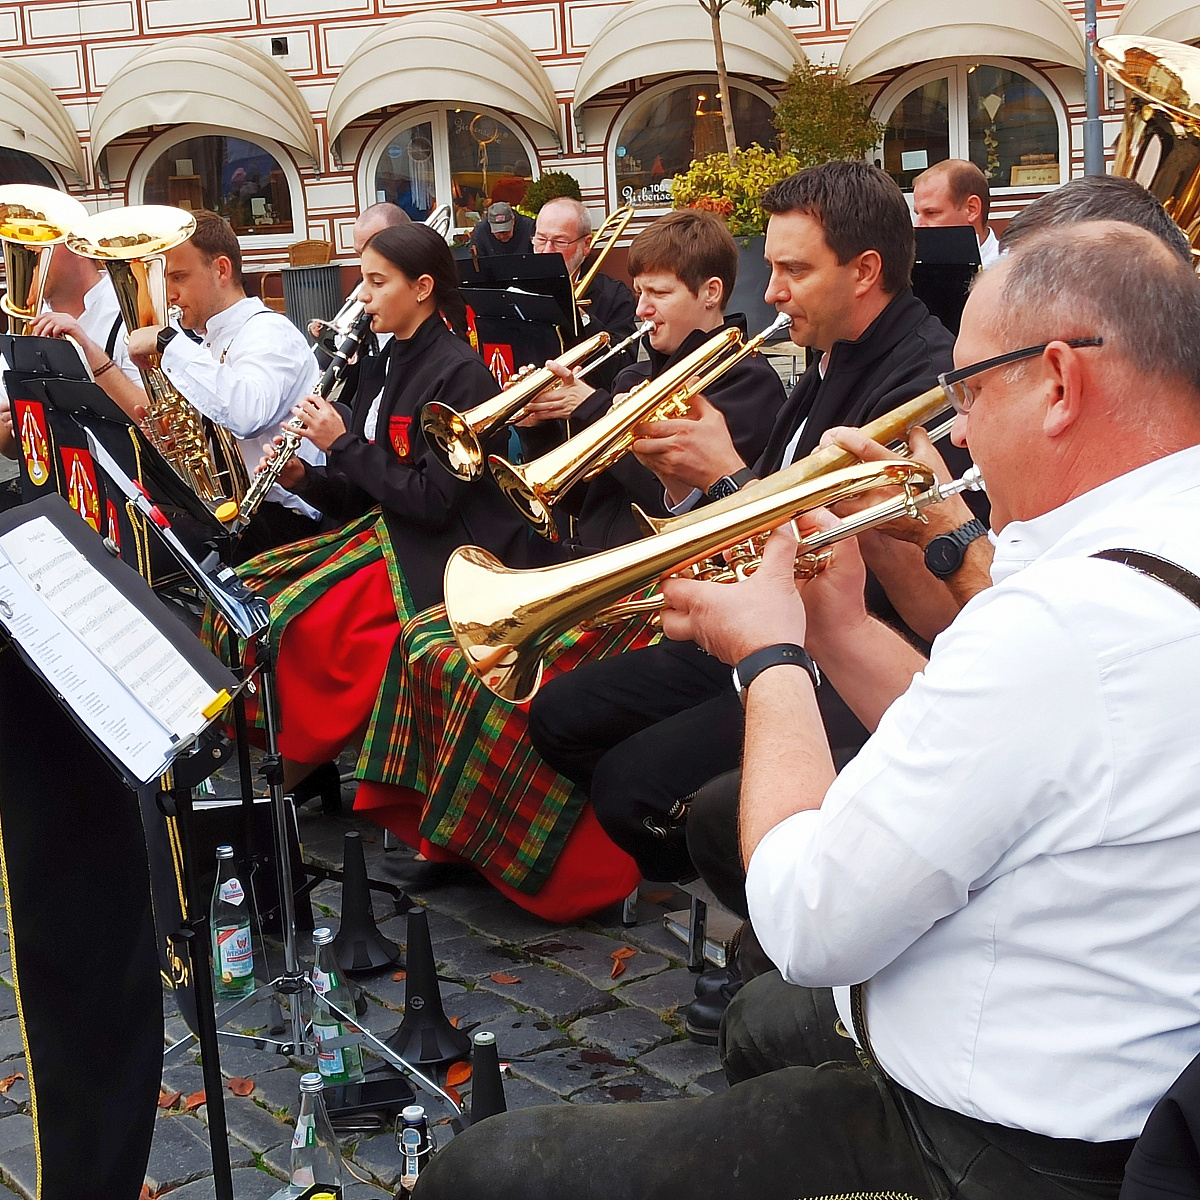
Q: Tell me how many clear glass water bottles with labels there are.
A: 3